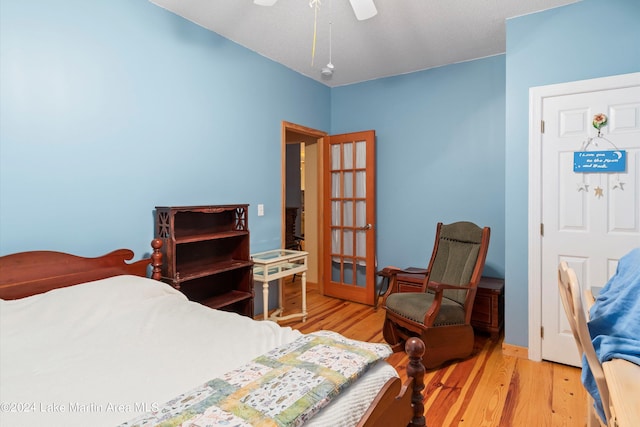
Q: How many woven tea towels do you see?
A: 0